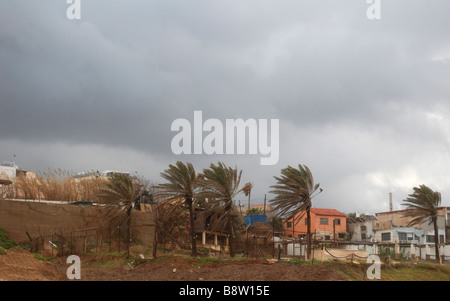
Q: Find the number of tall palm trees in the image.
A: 5